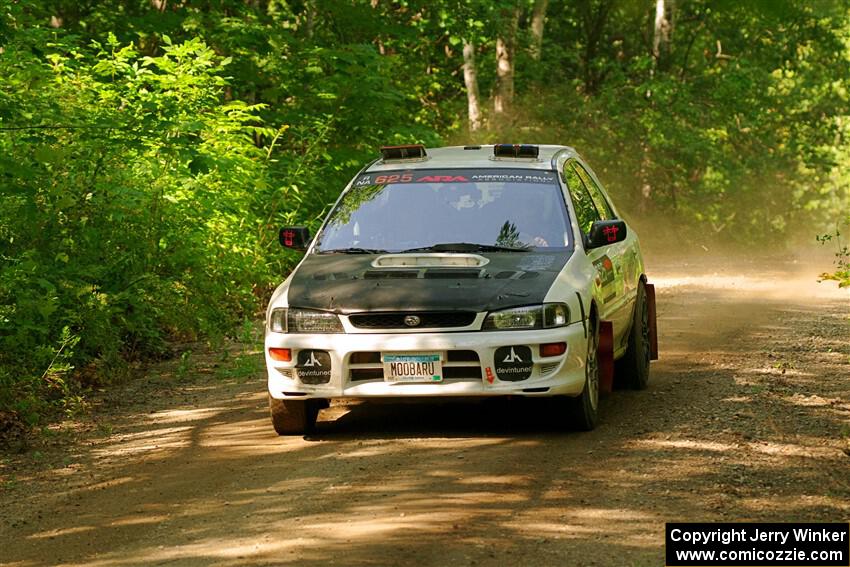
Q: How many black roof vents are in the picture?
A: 2